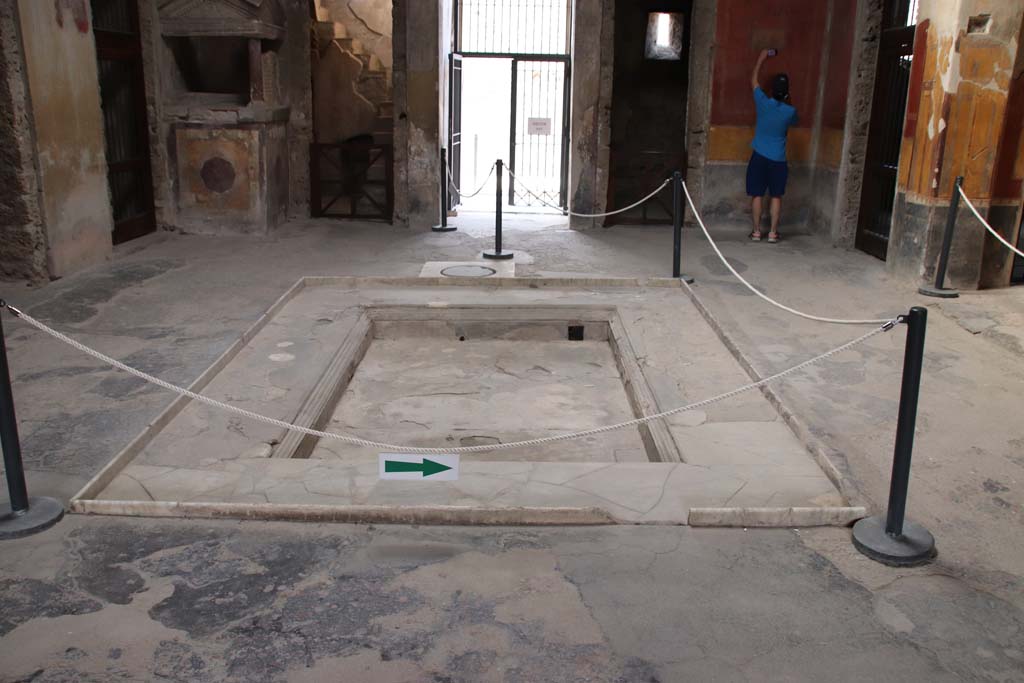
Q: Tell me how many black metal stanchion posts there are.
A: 6